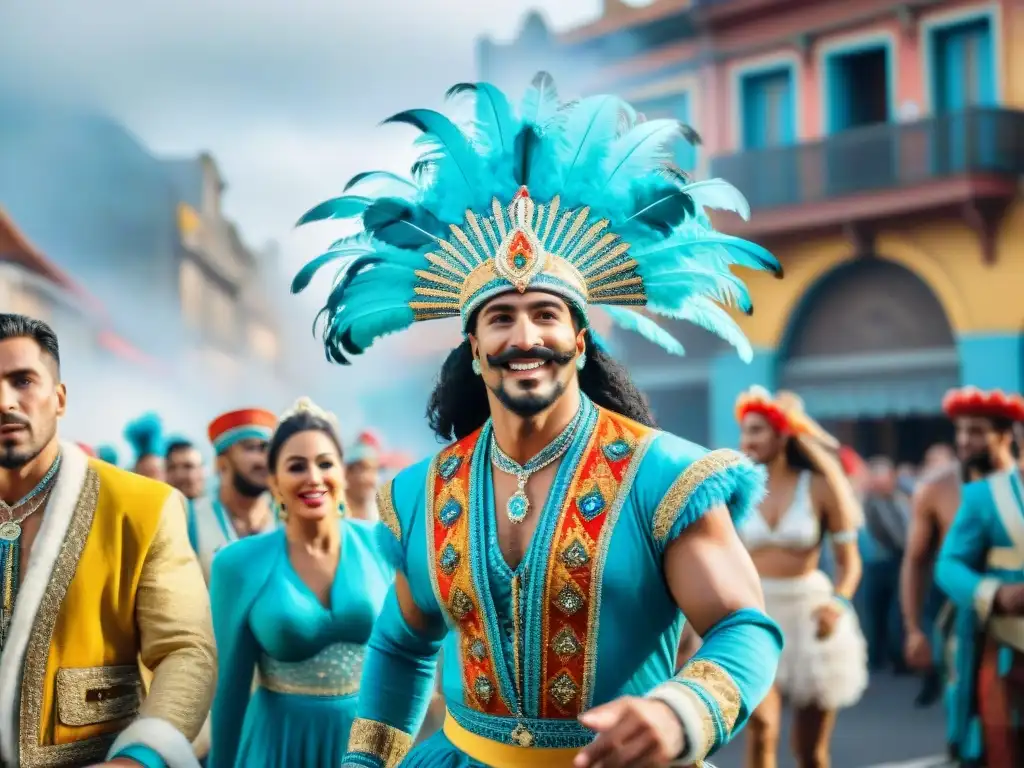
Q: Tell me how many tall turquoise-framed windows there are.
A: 3